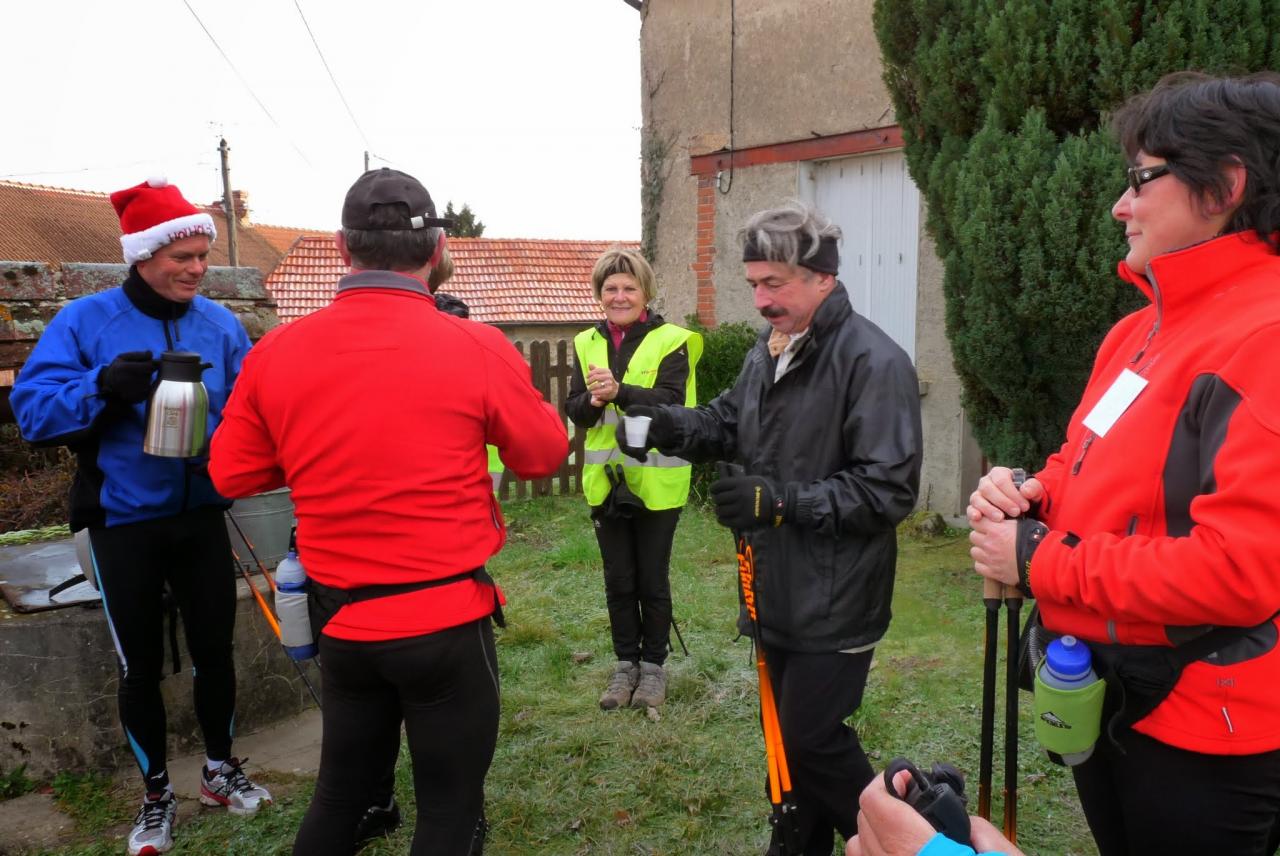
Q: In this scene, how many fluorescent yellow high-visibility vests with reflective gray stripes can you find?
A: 2